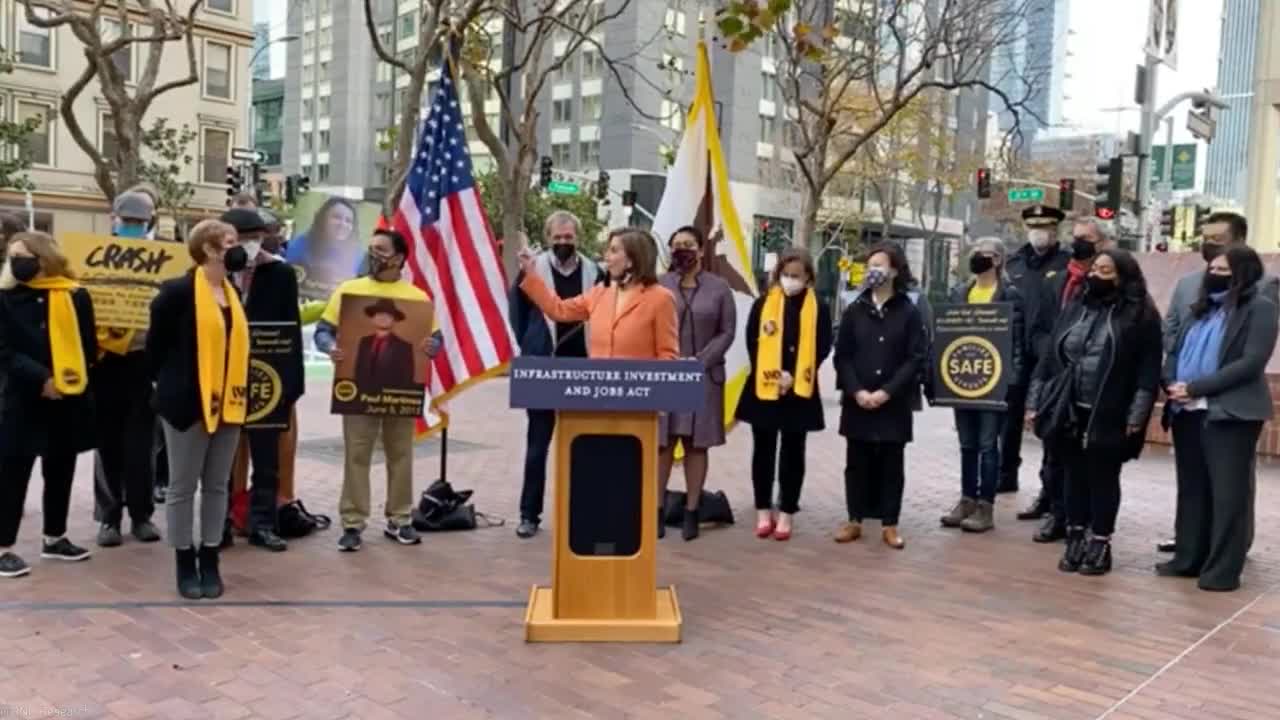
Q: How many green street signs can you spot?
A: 2